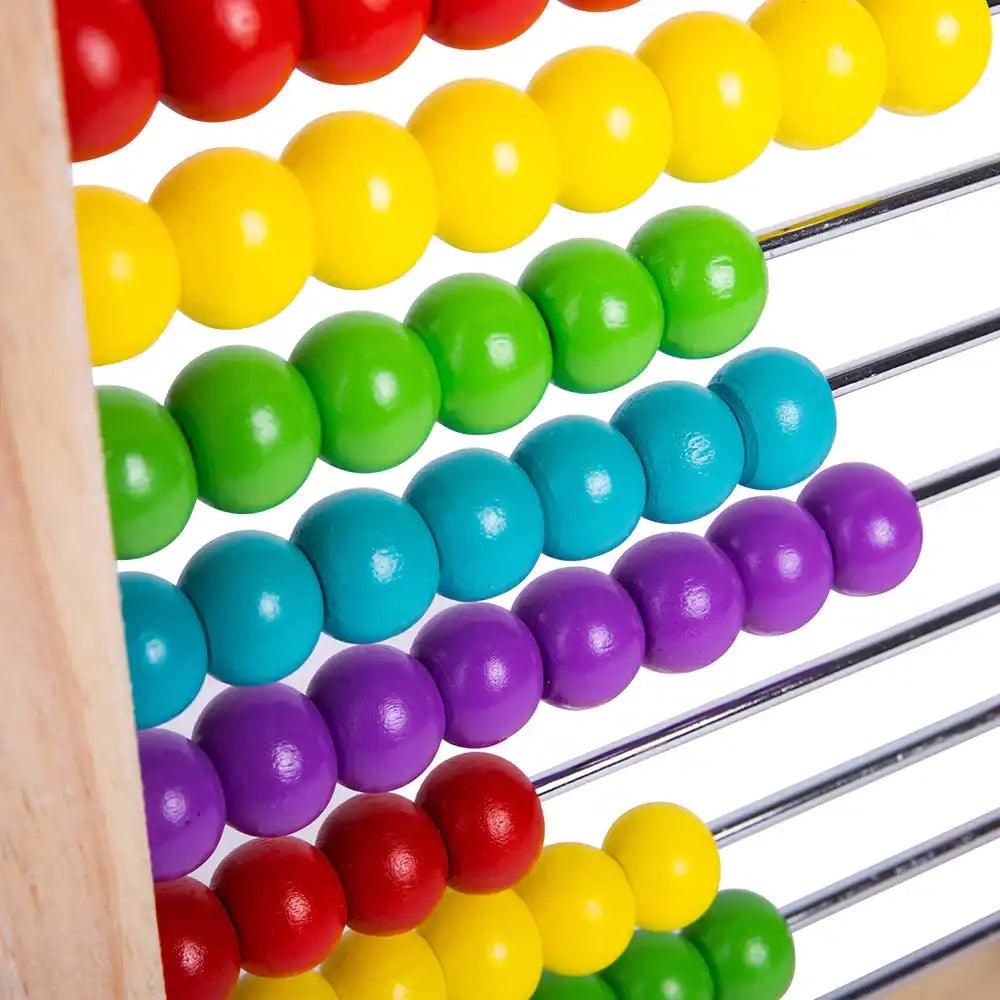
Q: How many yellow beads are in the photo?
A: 13